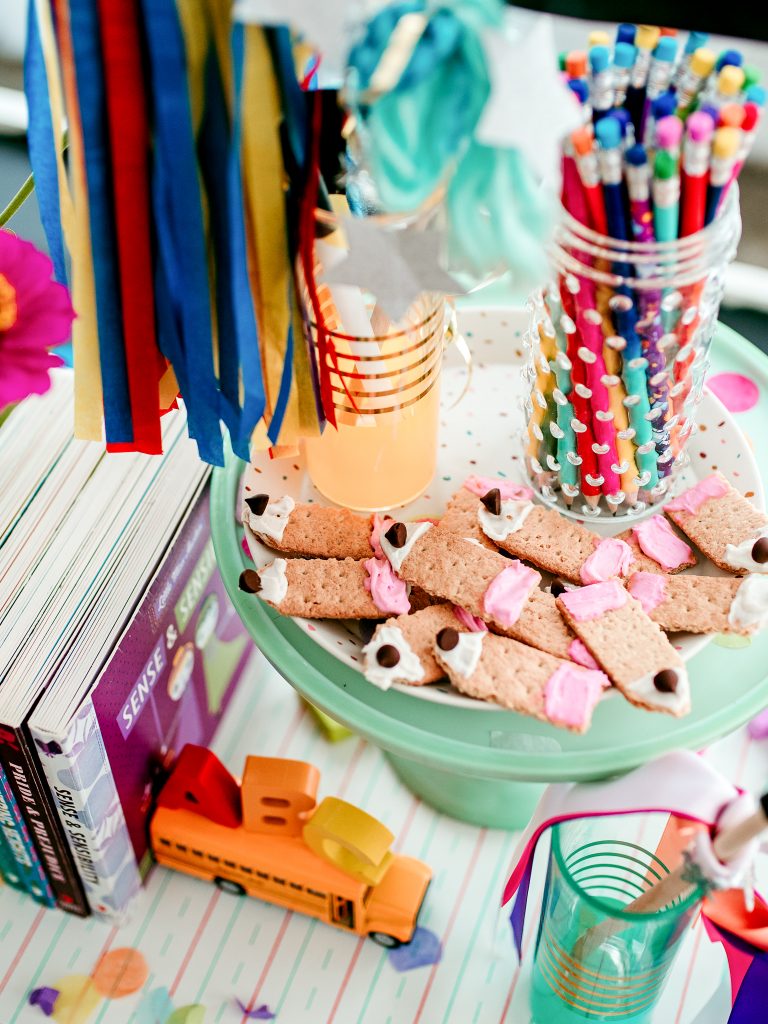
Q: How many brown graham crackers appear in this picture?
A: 12